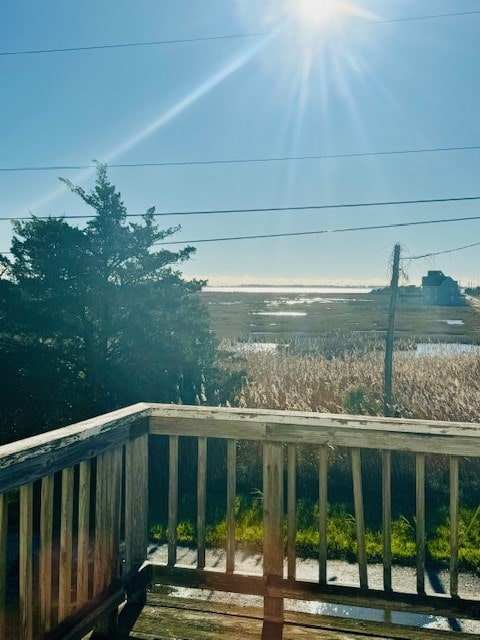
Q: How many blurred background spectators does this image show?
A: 0